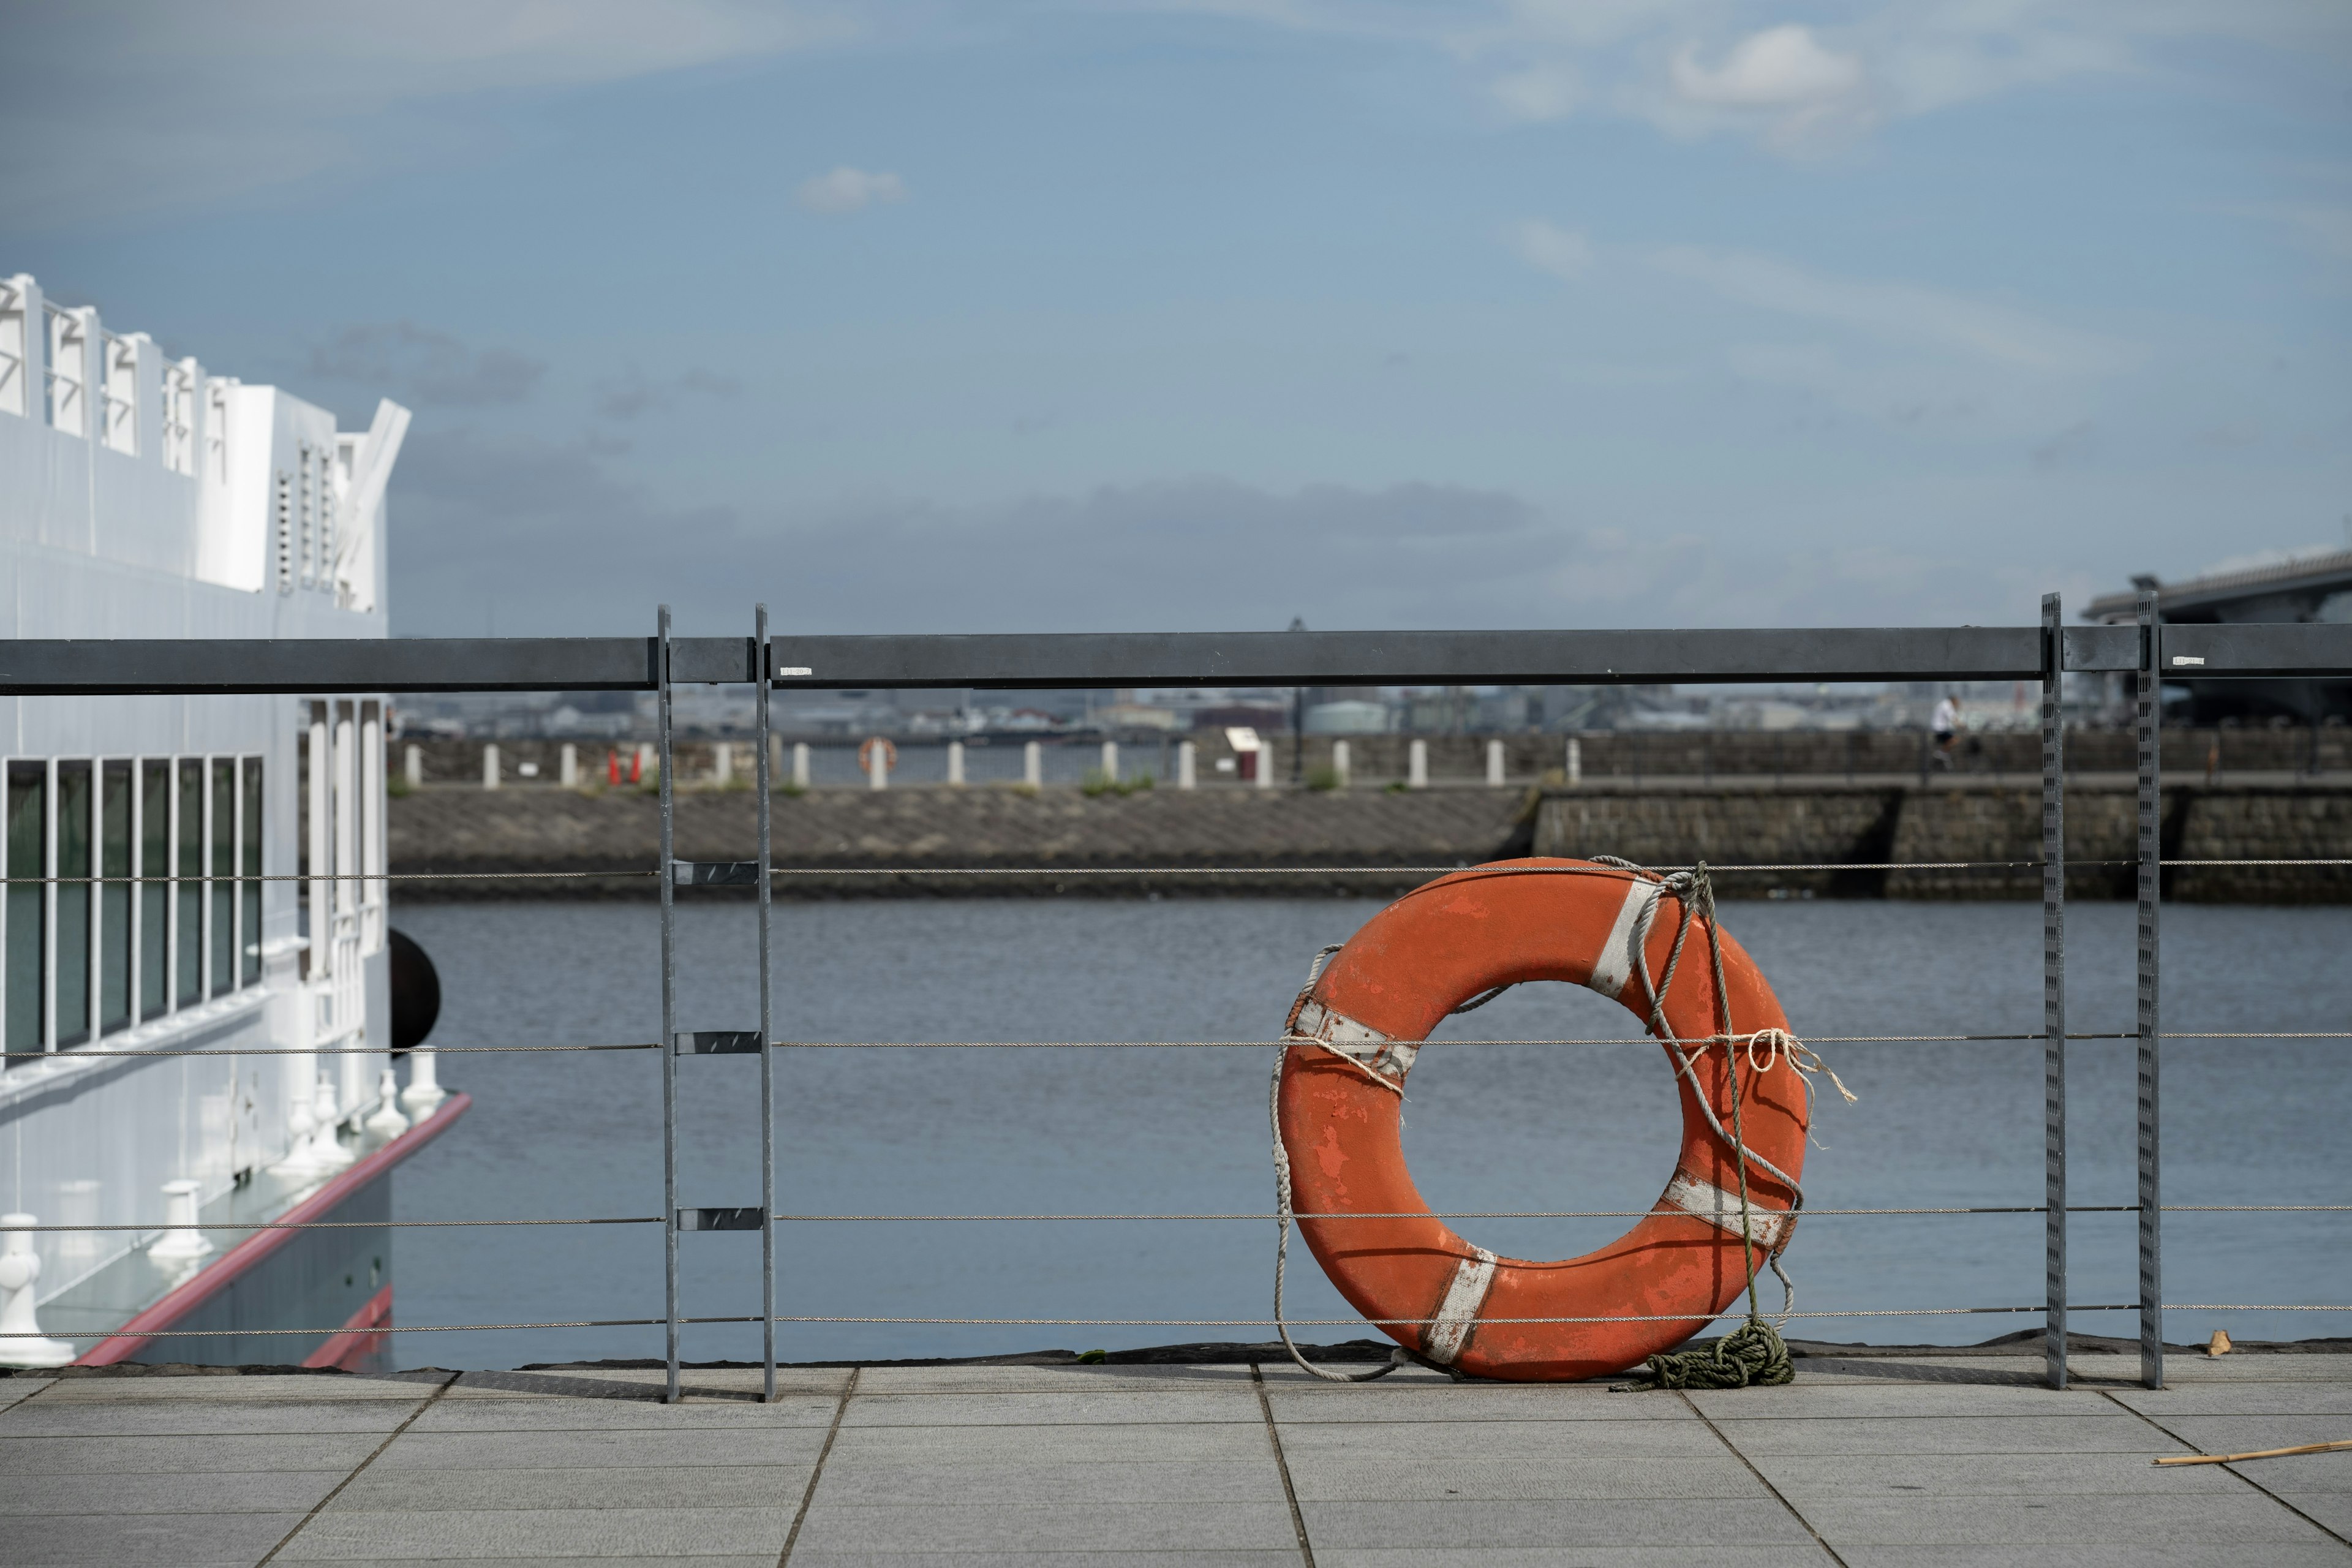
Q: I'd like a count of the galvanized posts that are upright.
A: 4